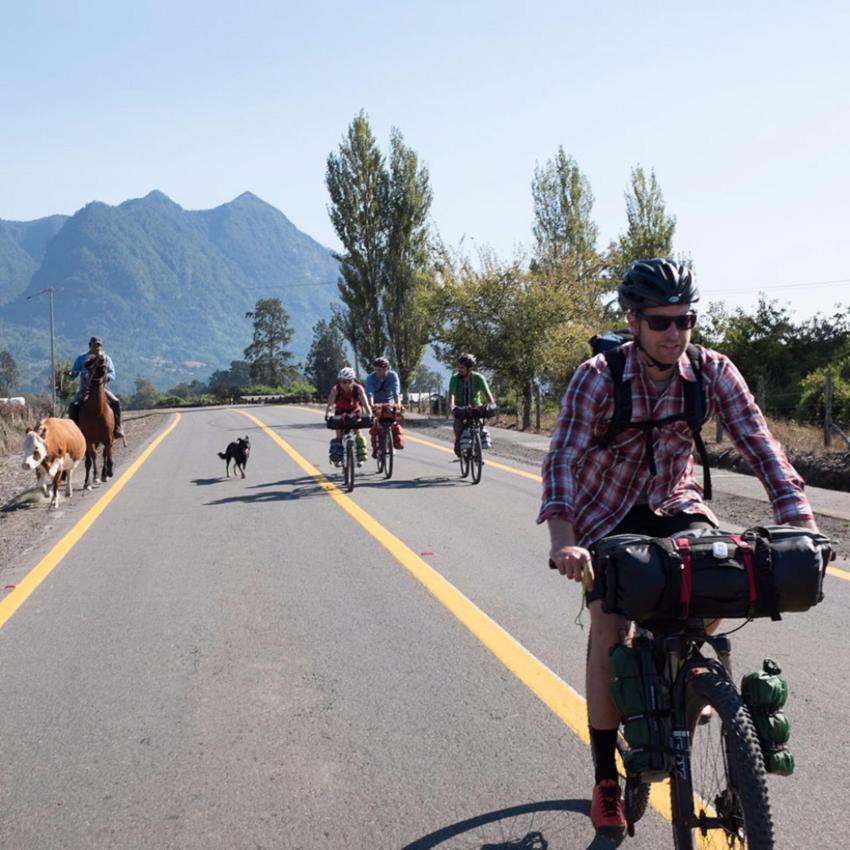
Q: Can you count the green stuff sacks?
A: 3